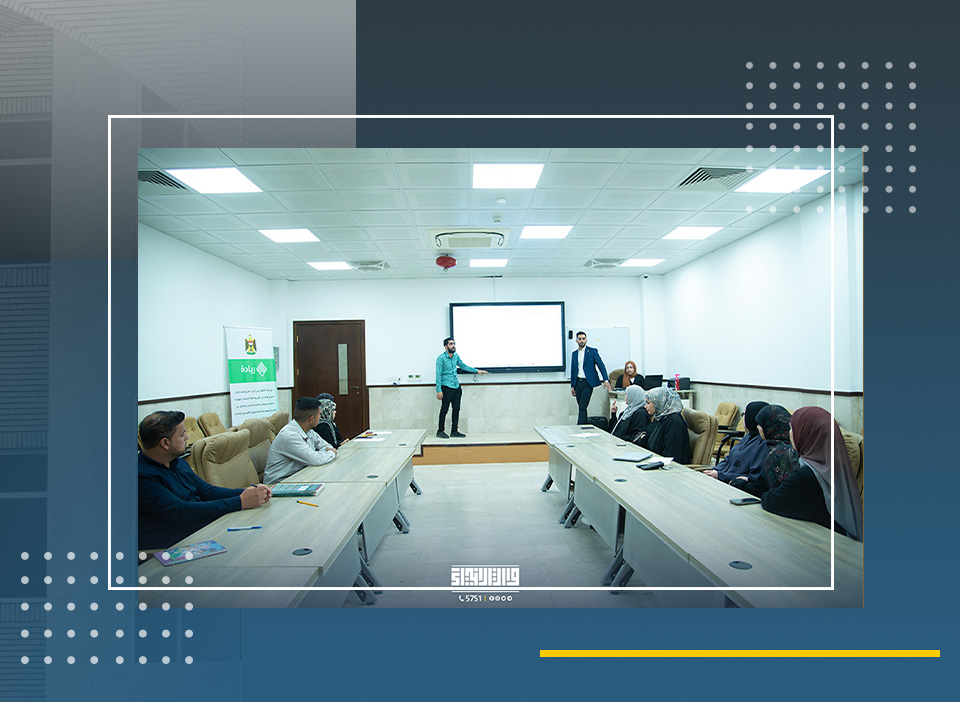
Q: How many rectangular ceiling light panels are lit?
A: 9